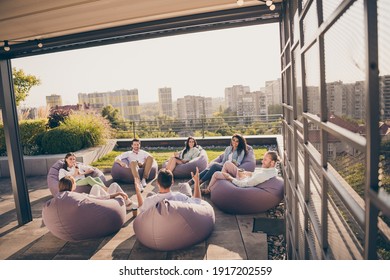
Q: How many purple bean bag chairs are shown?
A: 7